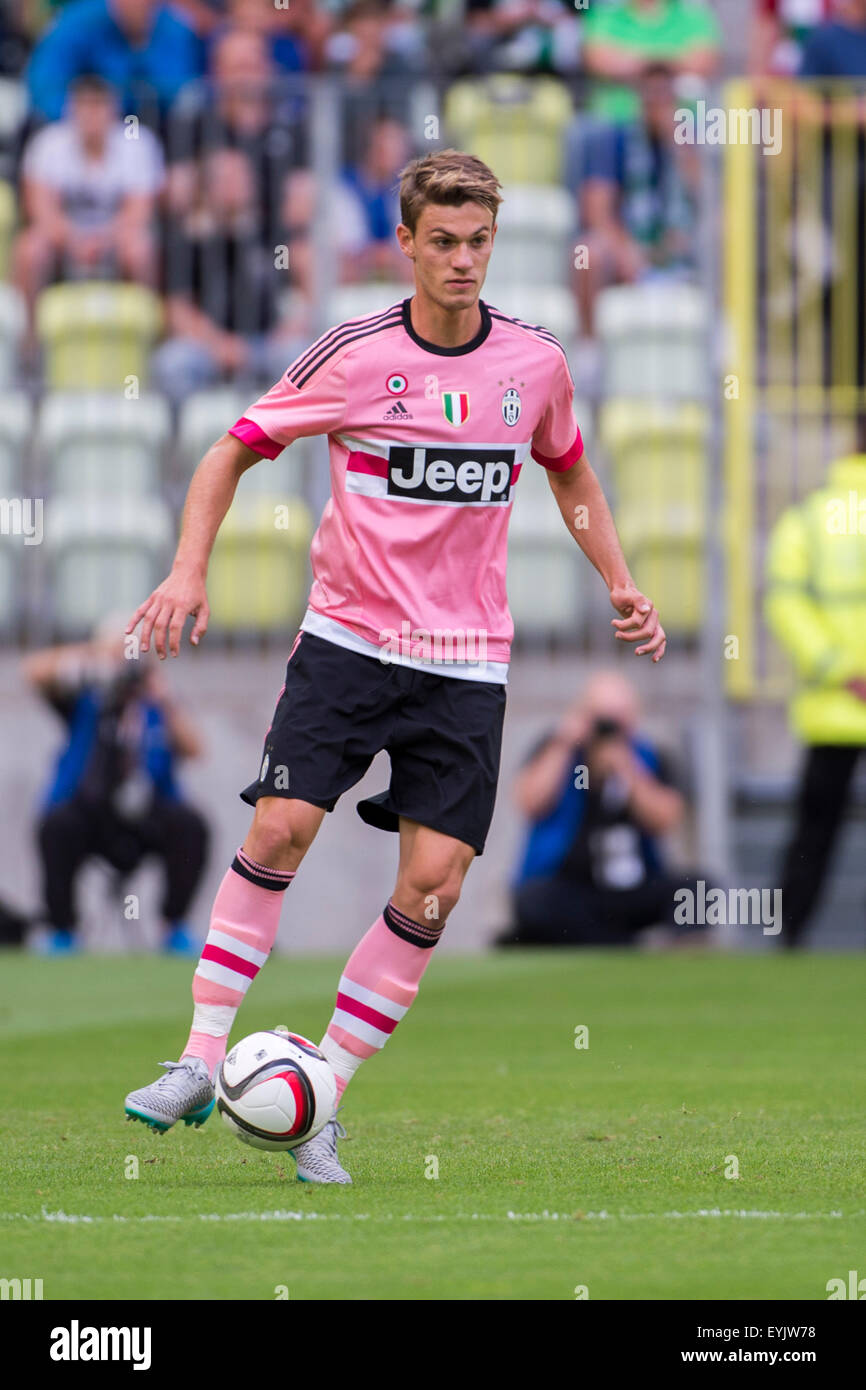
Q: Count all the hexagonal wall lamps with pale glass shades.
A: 0